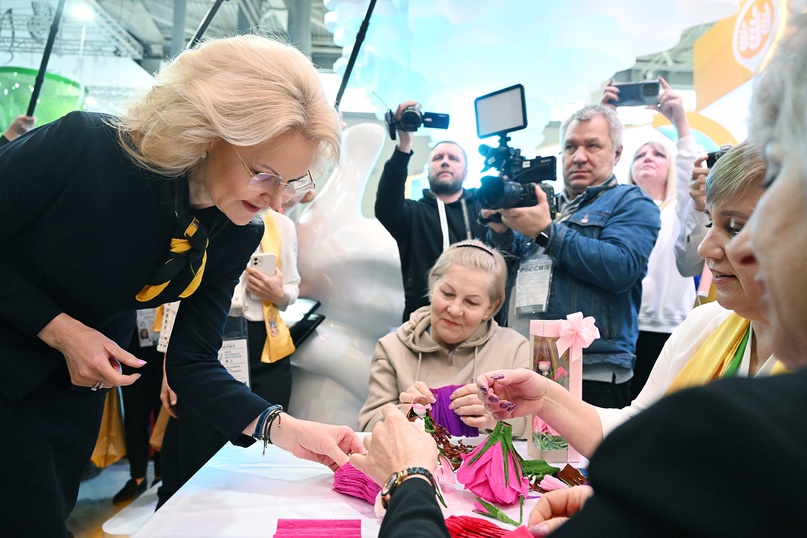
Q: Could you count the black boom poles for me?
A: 3